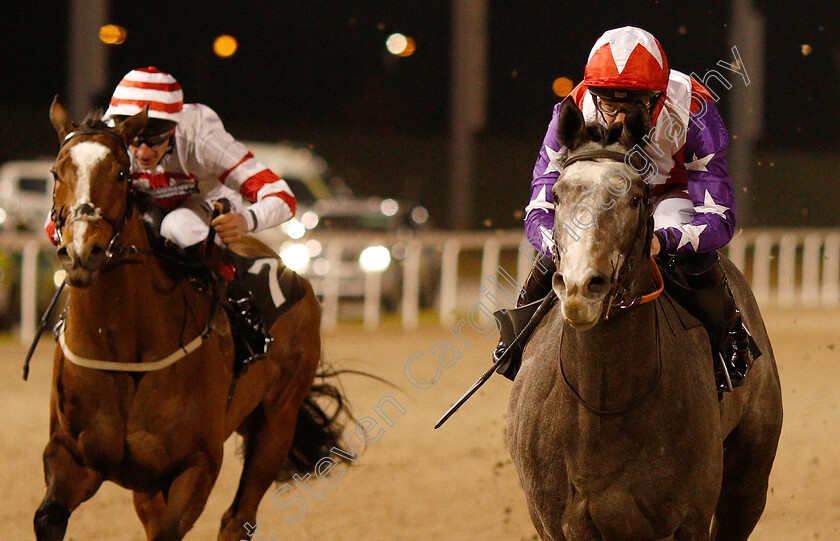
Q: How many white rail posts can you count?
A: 12